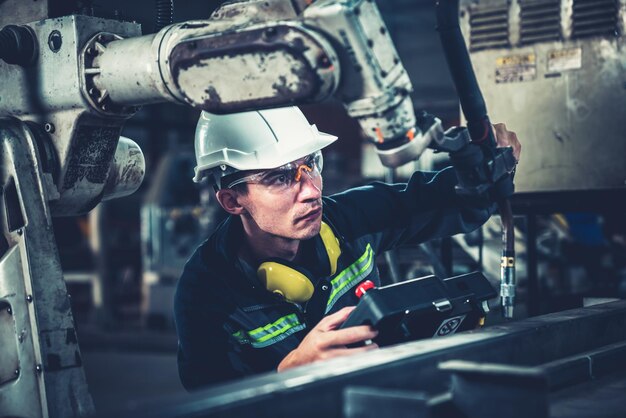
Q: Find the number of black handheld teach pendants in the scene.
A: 1